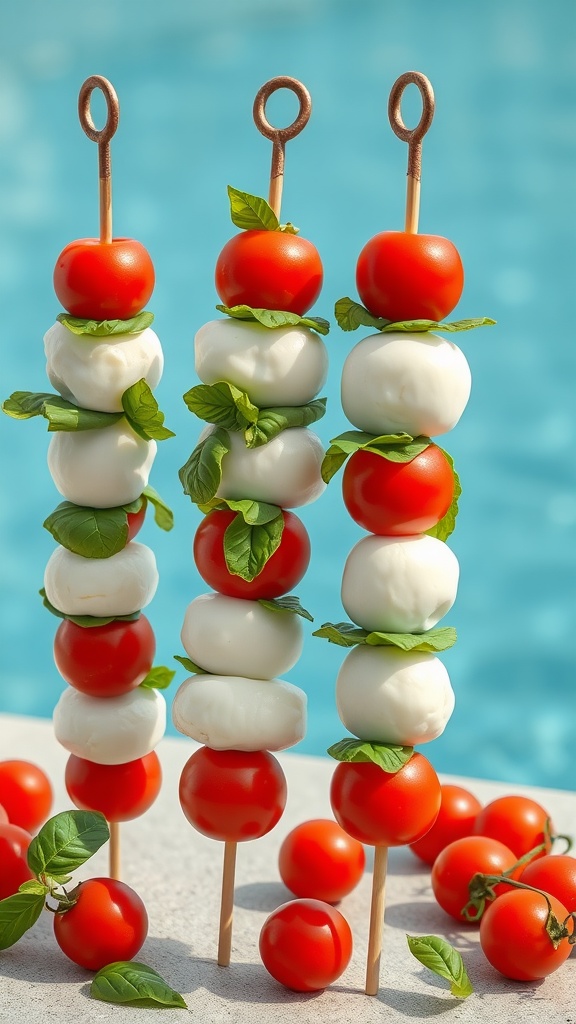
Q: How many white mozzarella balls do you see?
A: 11